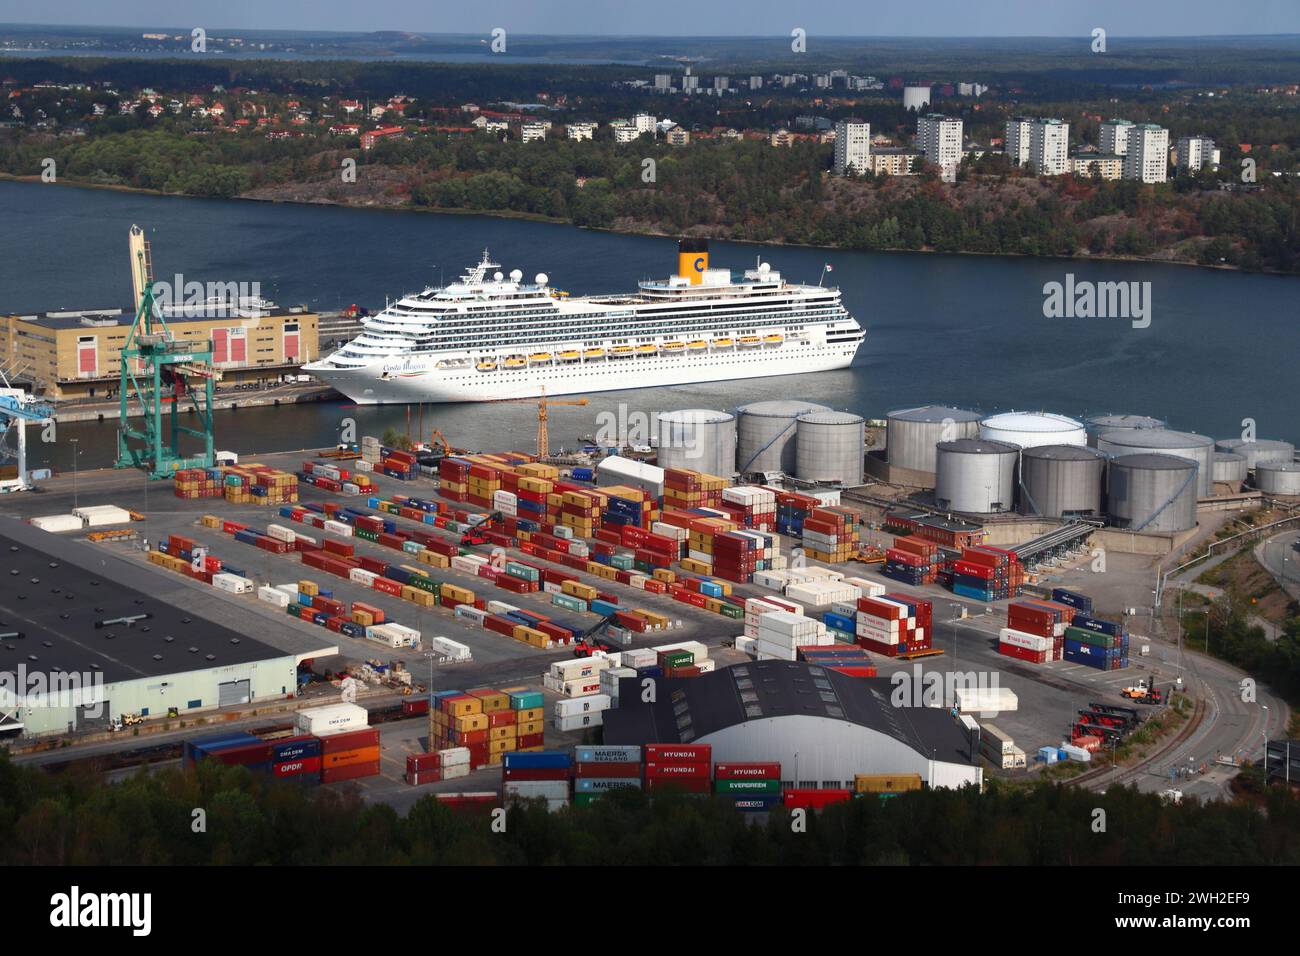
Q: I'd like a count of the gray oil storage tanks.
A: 12